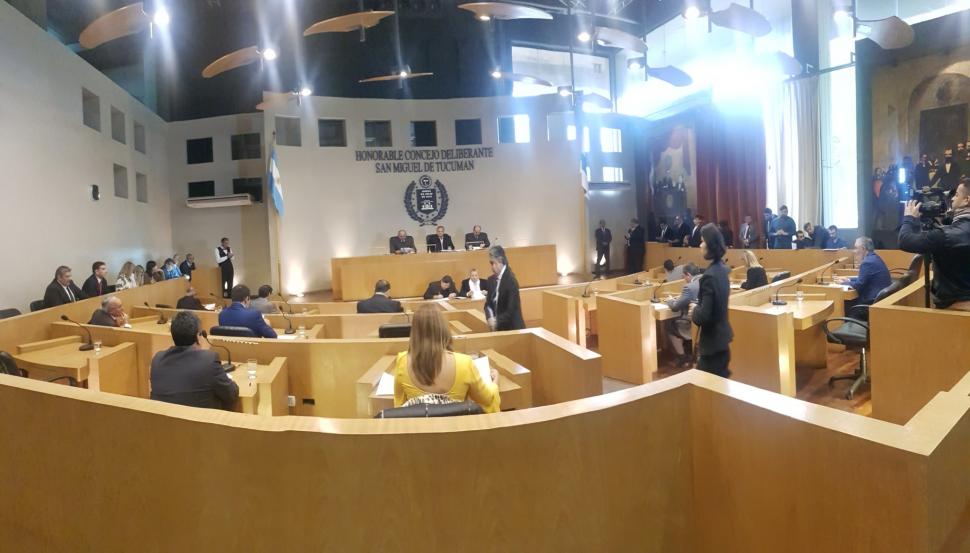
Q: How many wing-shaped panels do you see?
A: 13